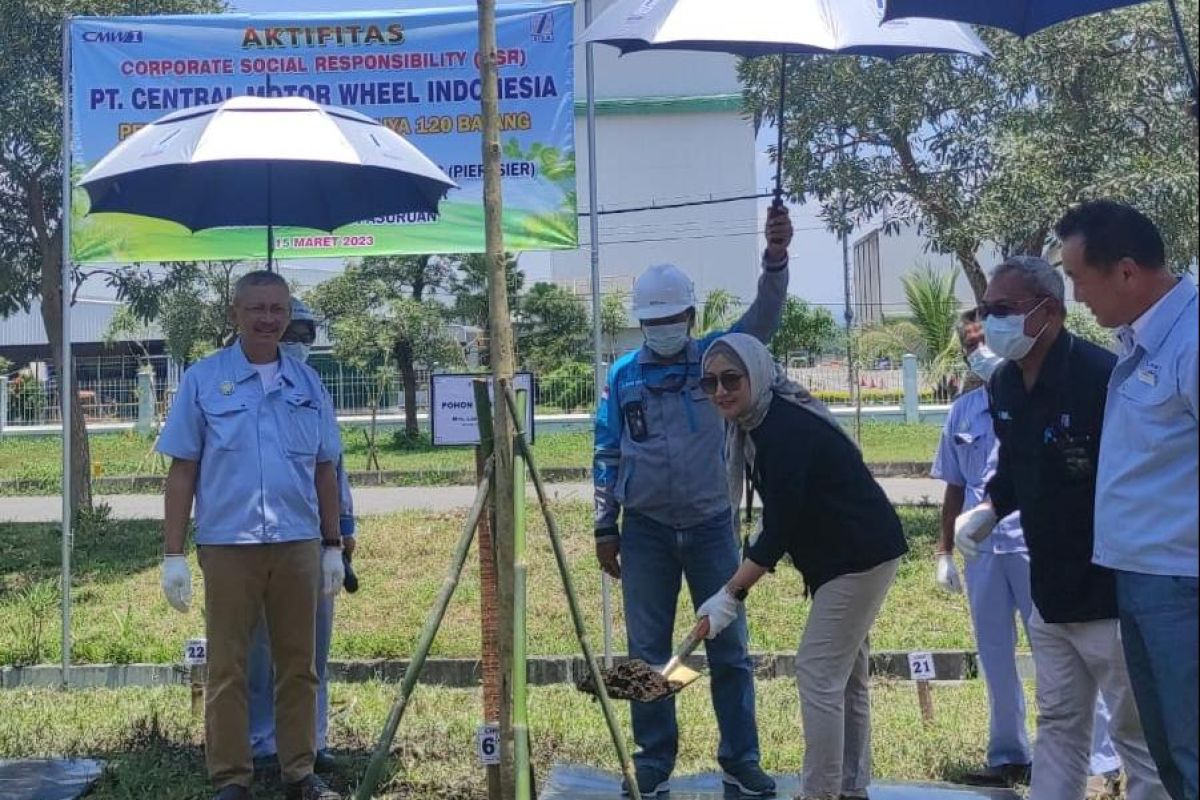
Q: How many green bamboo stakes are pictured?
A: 4